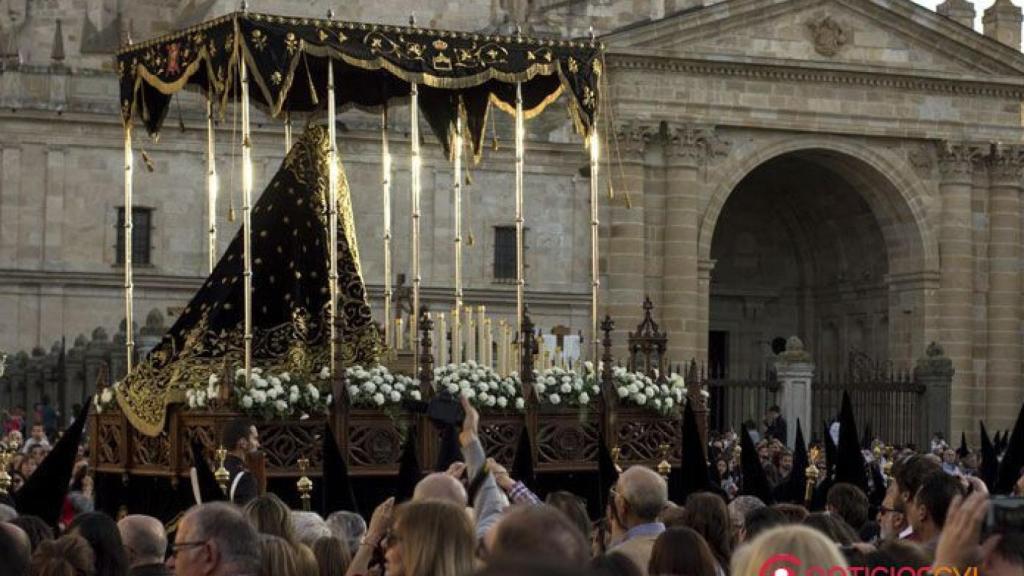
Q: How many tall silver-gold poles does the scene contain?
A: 10